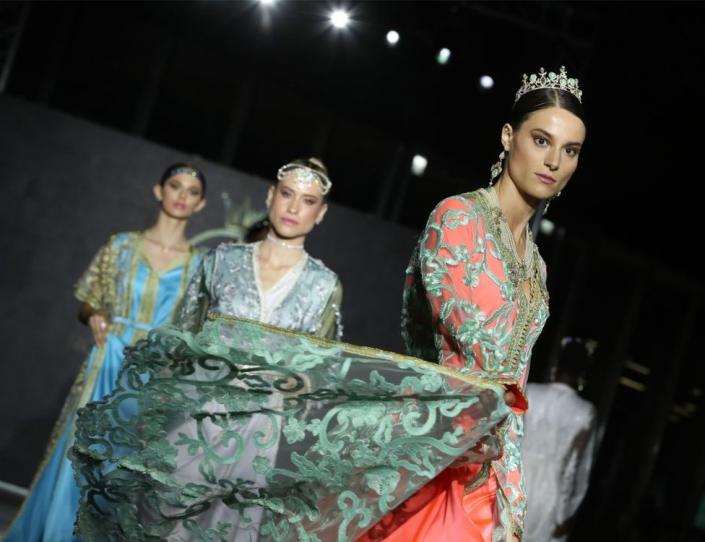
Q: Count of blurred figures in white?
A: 1